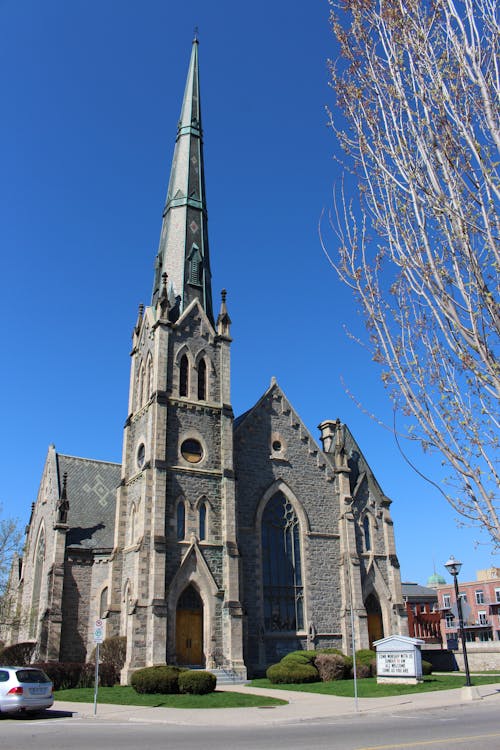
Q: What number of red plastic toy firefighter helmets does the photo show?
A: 0